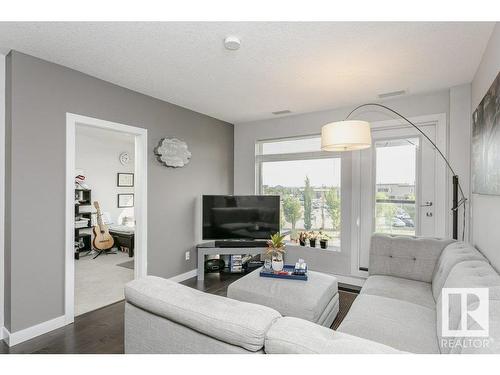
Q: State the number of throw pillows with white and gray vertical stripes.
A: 0